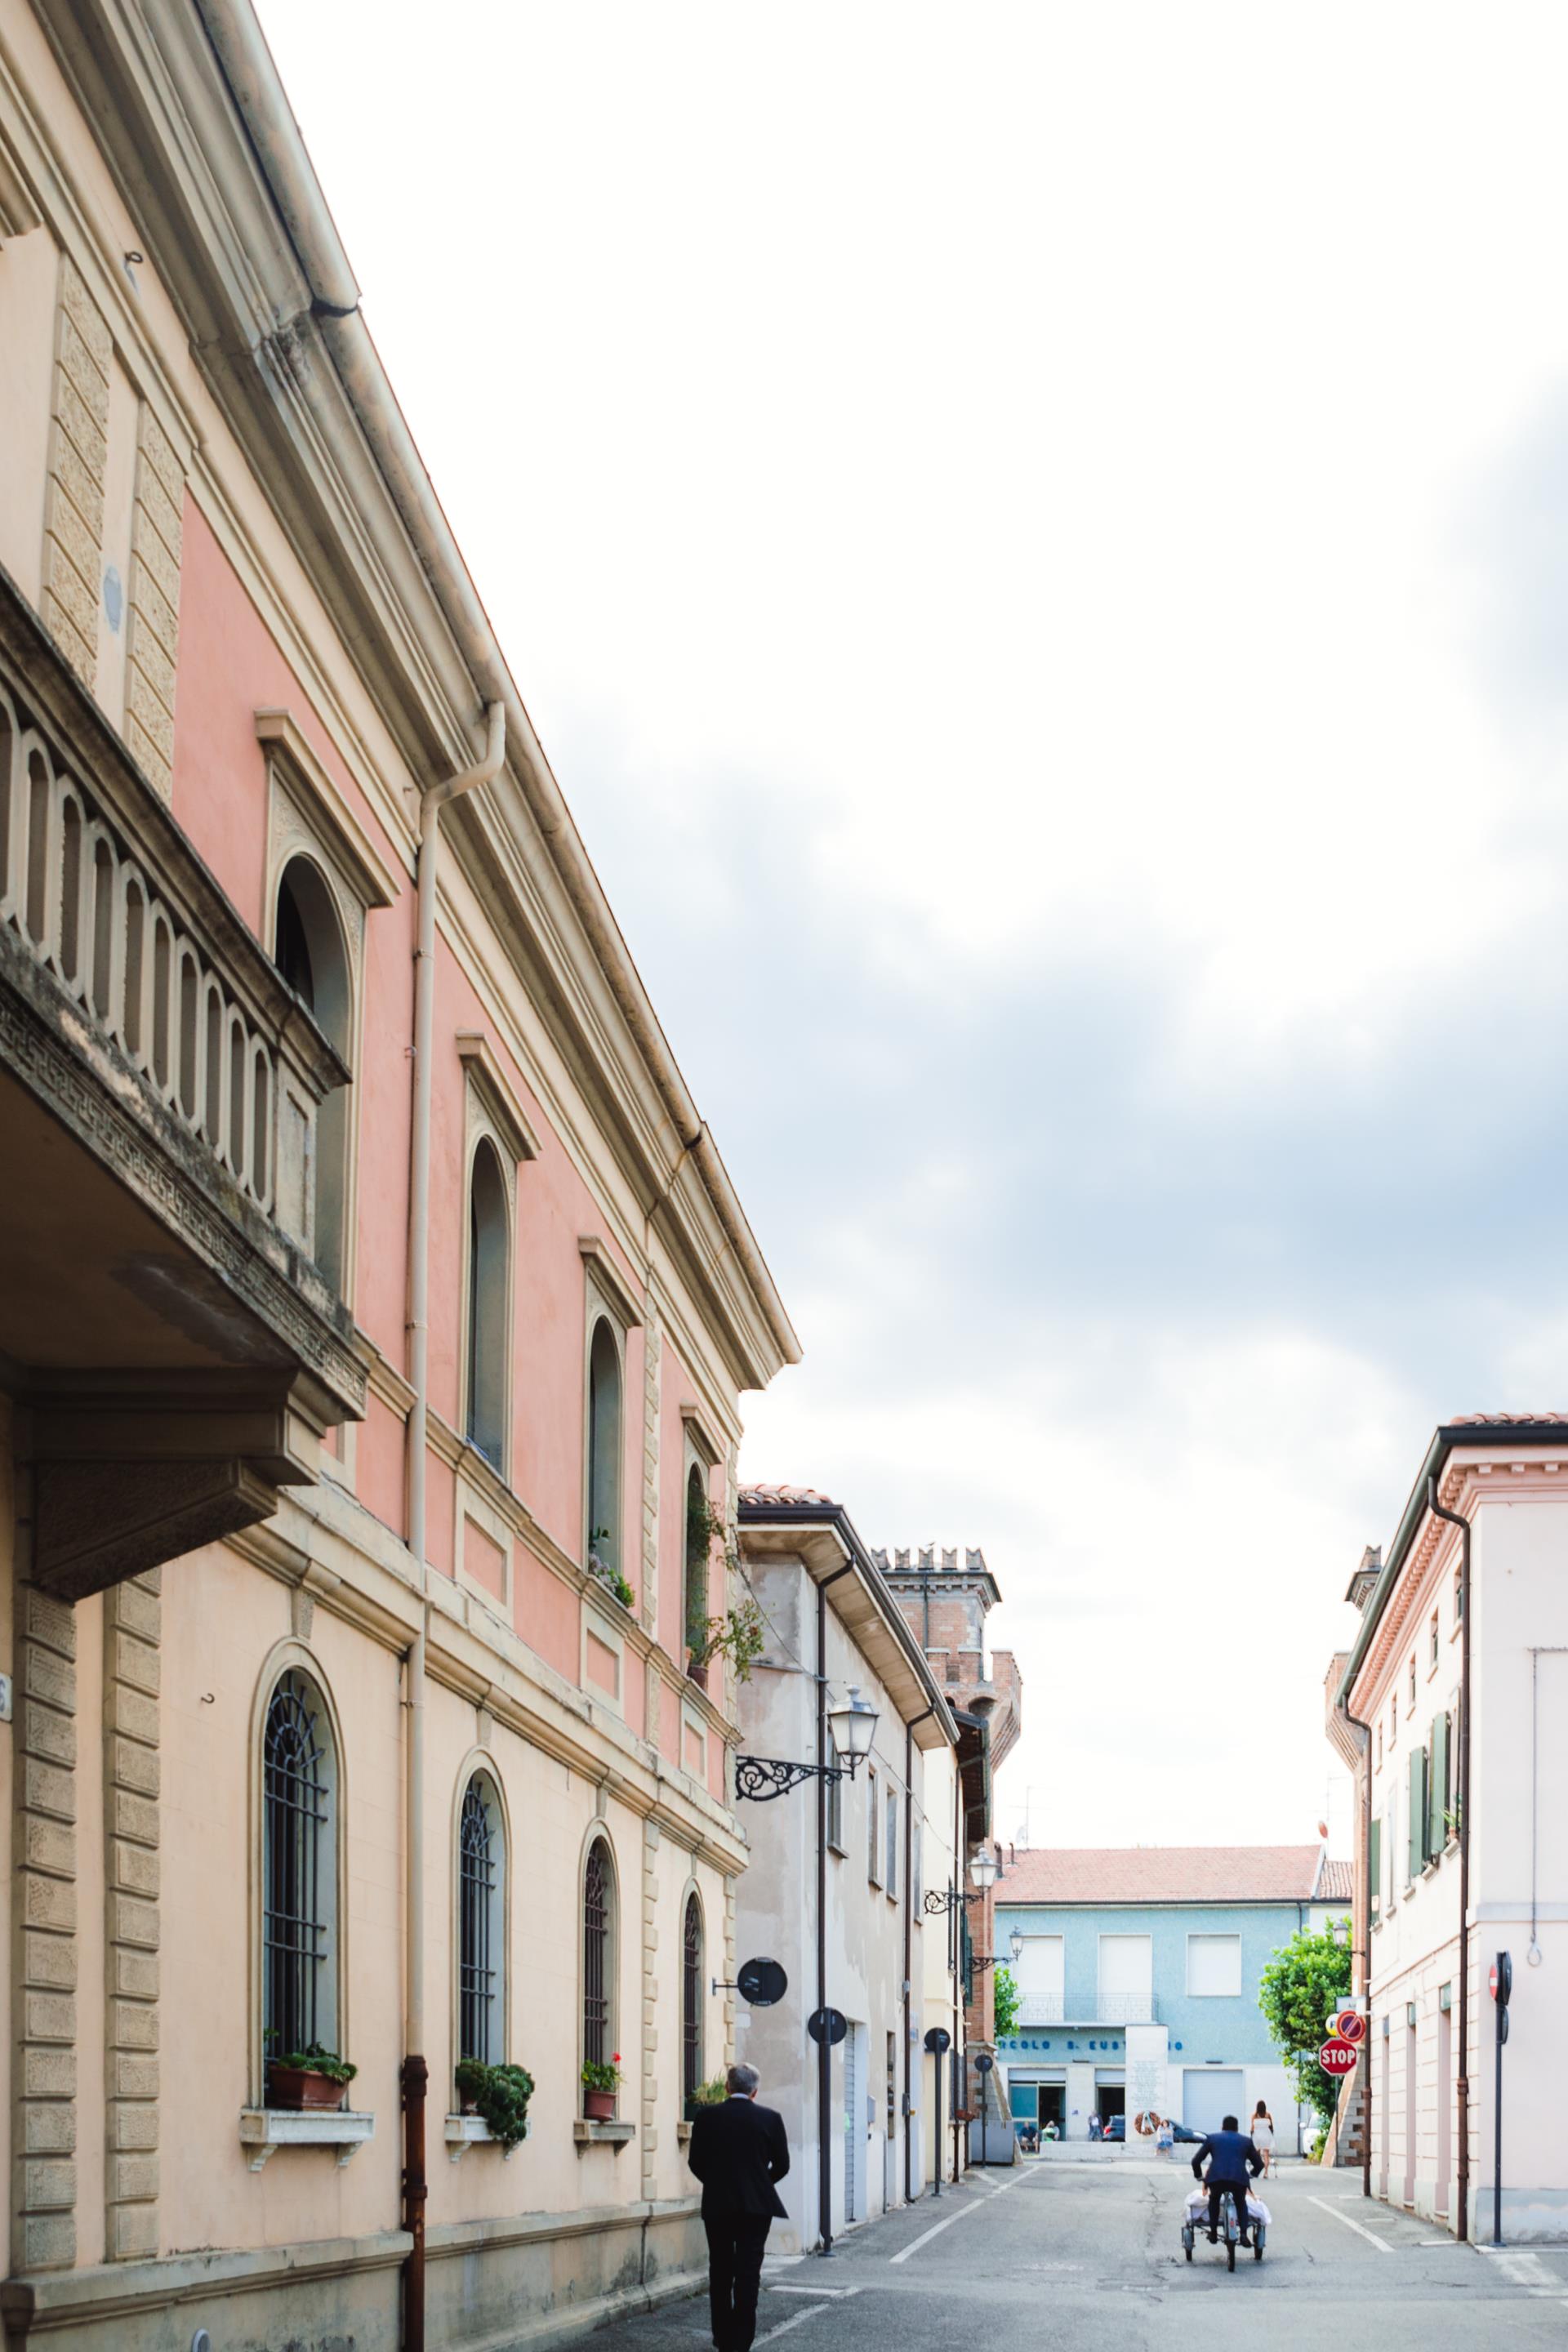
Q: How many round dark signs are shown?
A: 4